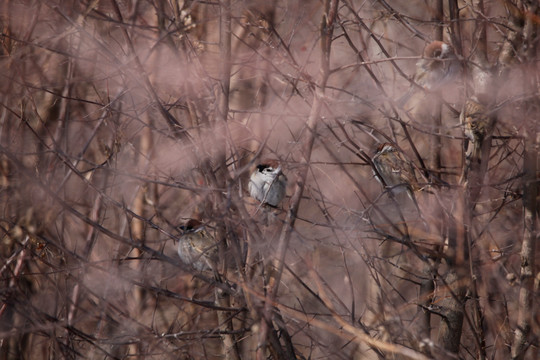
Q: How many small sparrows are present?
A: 4